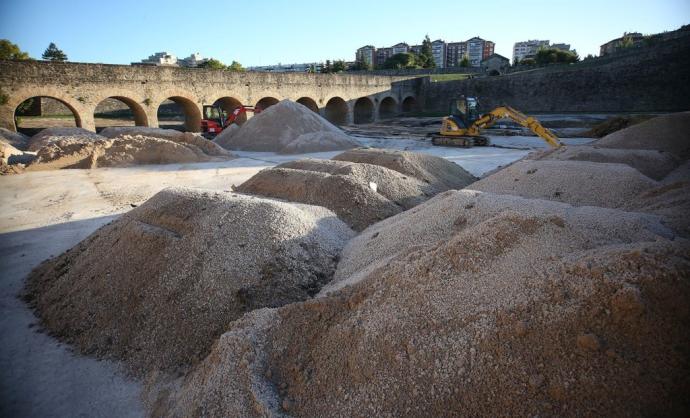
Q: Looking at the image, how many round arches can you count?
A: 10